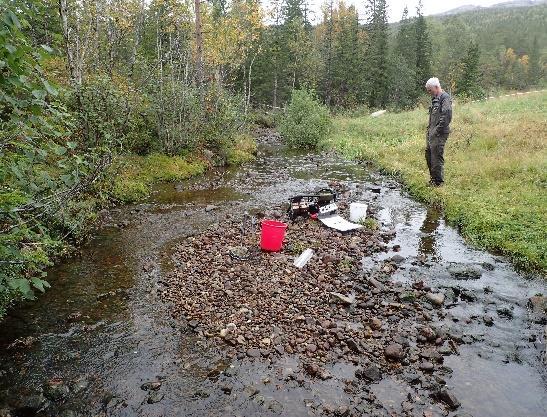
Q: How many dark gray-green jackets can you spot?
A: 1